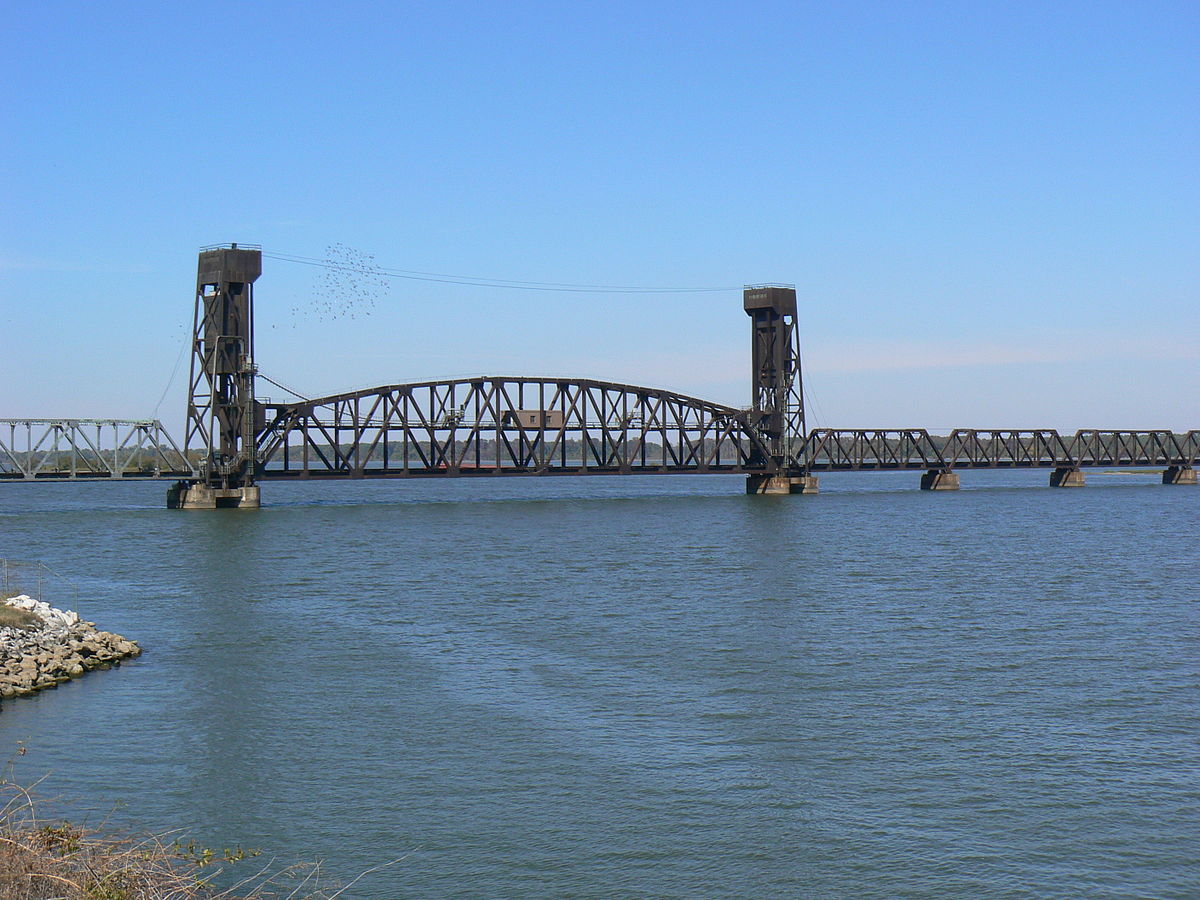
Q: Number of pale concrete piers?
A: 5